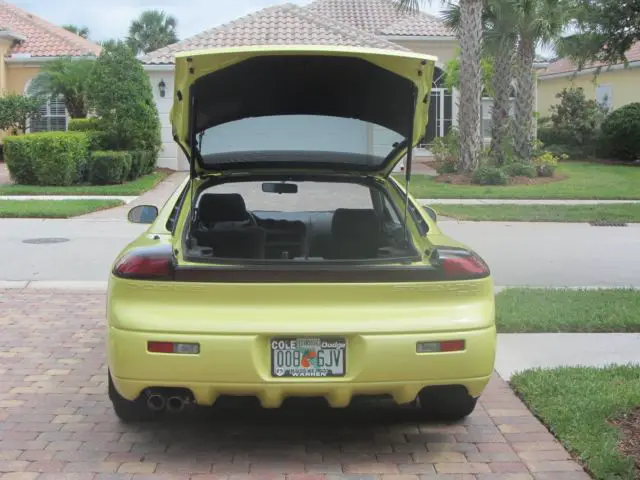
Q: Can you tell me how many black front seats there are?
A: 2